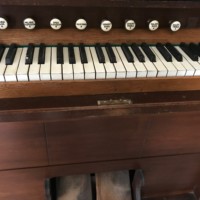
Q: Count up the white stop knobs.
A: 8